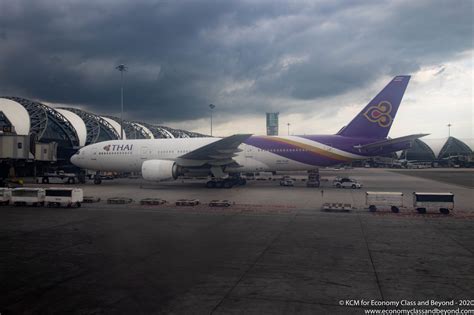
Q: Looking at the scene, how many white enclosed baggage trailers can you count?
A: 5